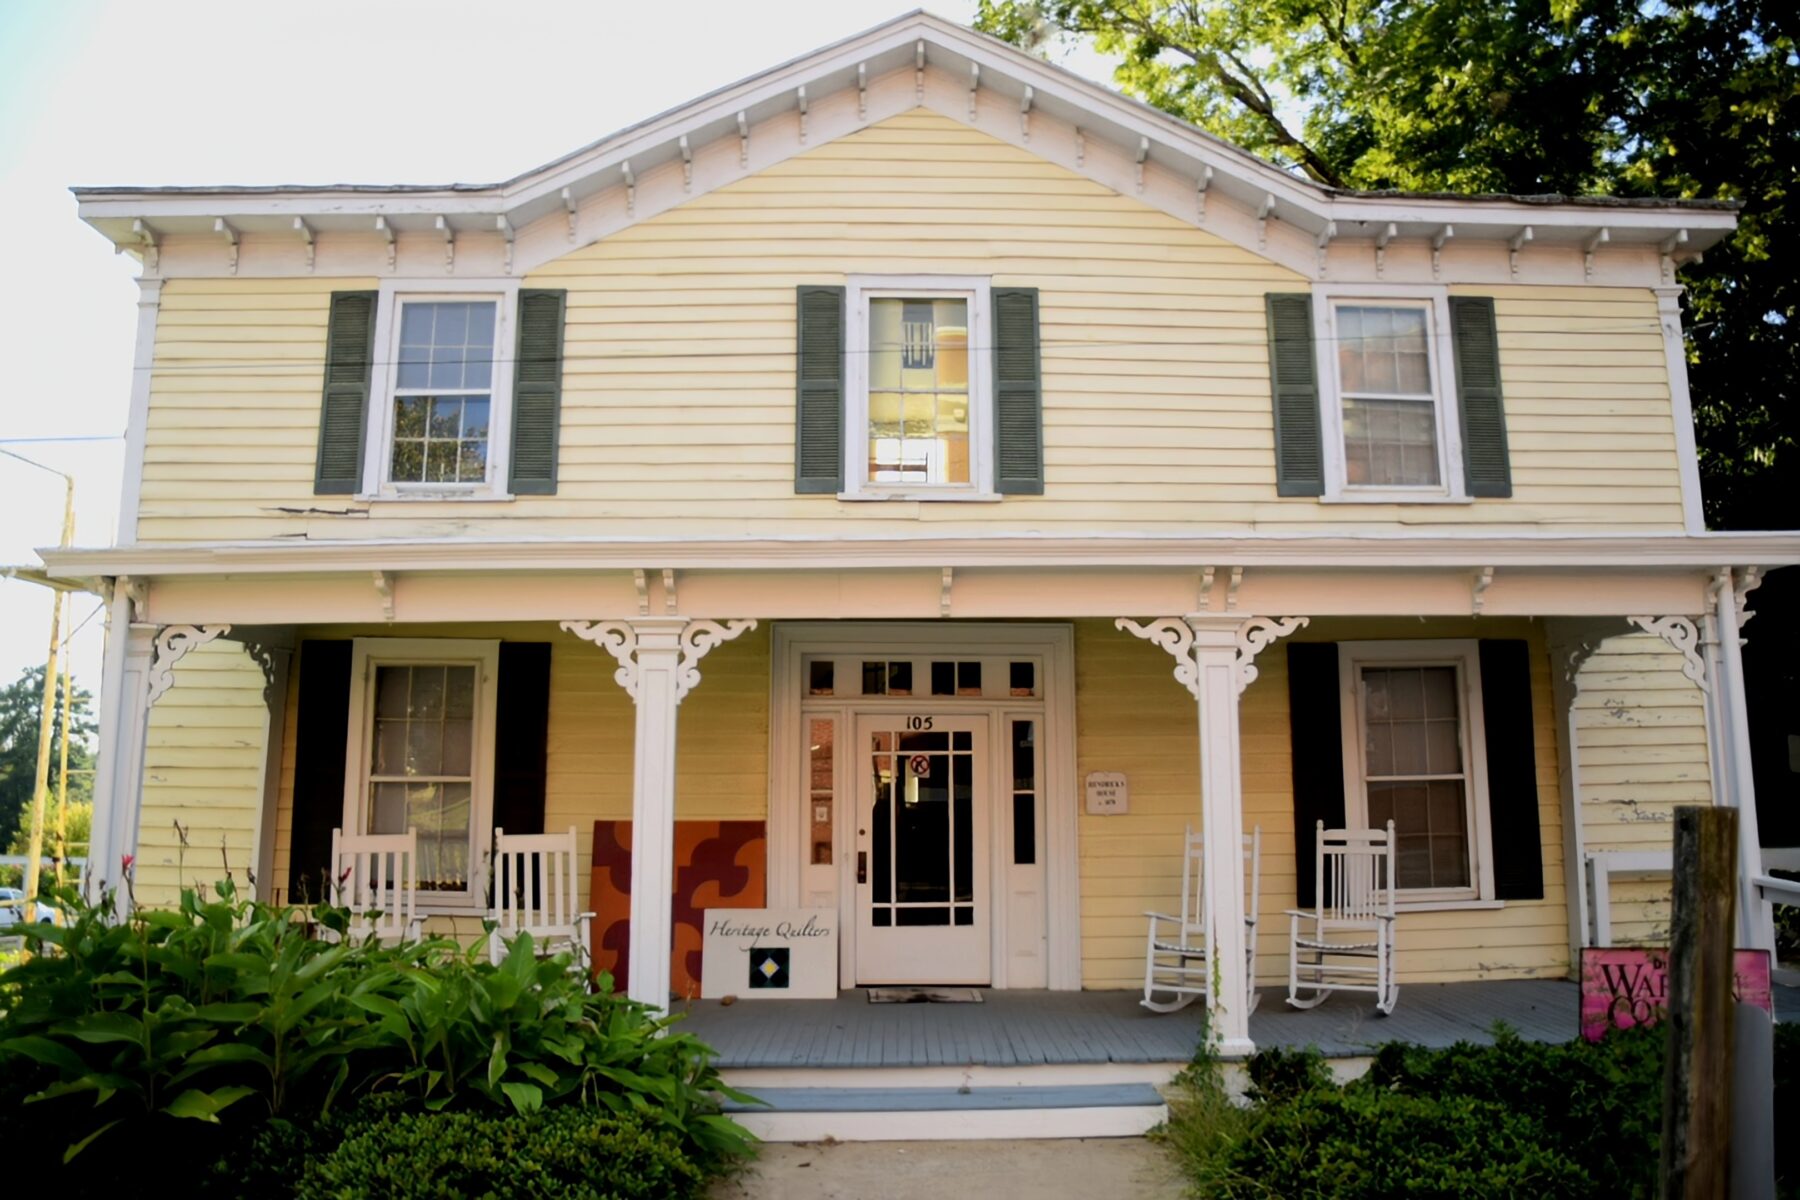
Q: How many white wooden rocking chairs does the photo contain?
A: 4